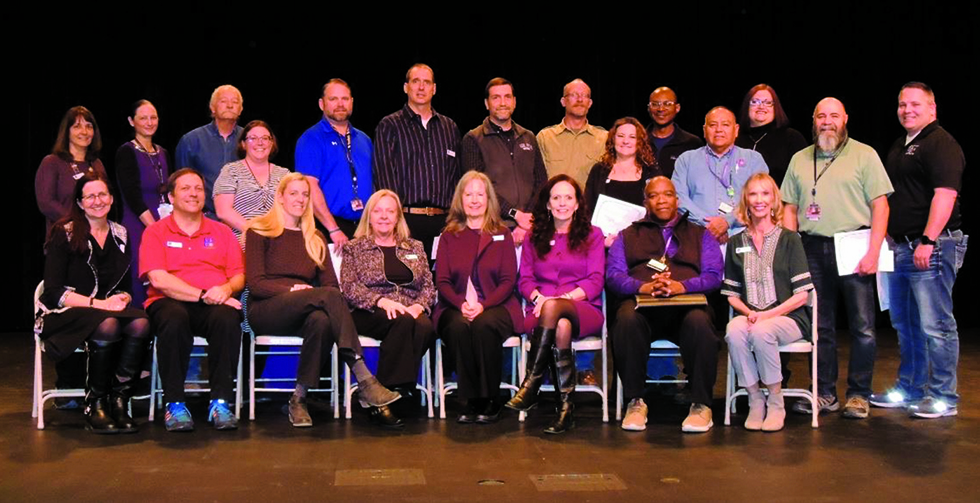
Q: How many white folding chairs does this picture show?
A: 8